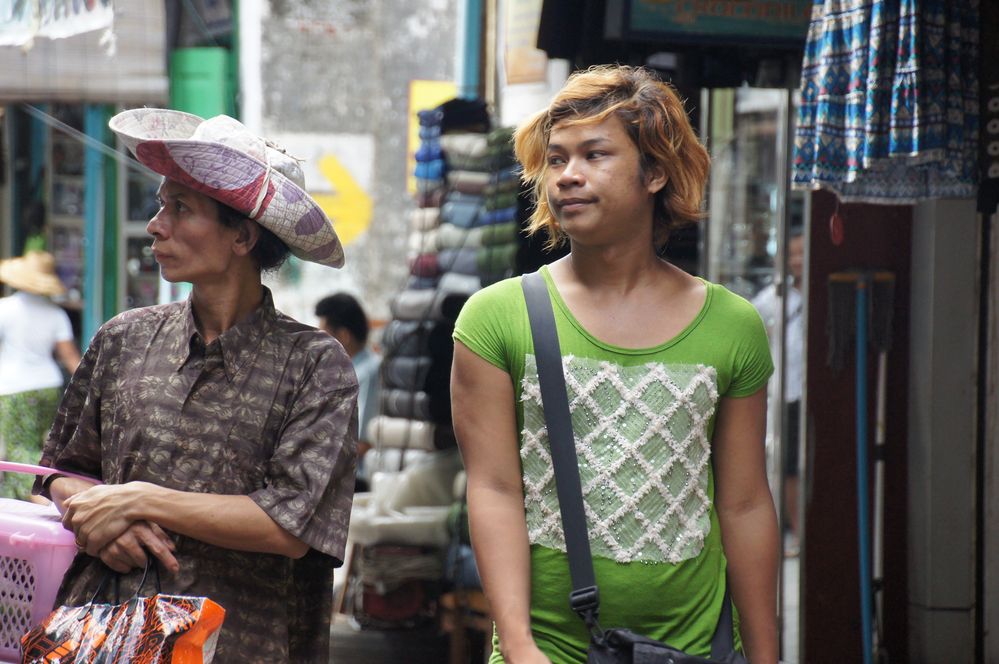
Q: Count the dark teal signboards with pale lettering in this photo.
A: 1